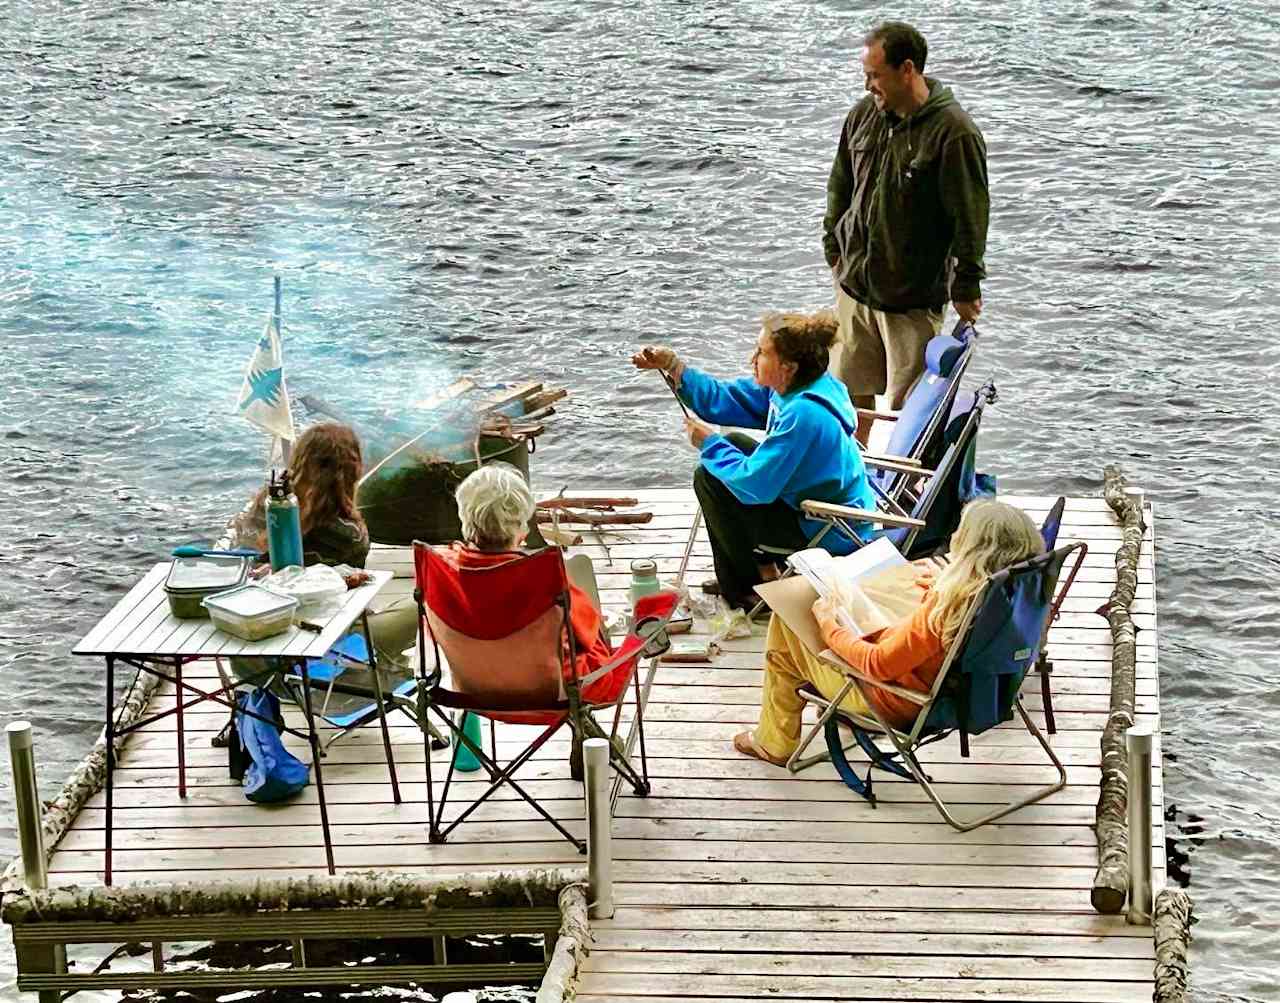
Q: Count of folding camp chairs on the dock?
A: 5